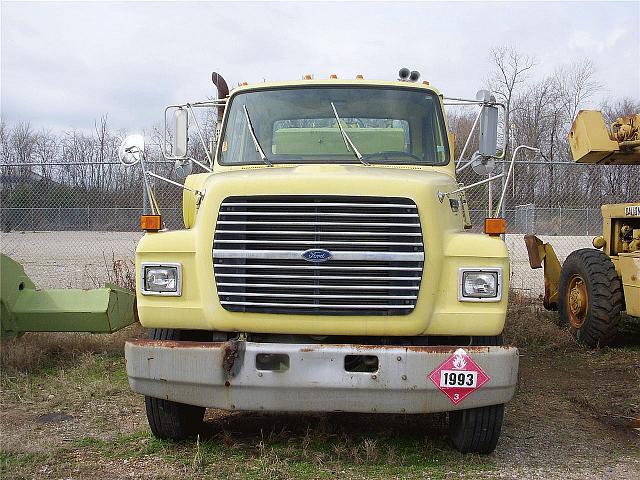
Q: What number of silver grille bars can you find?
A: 11